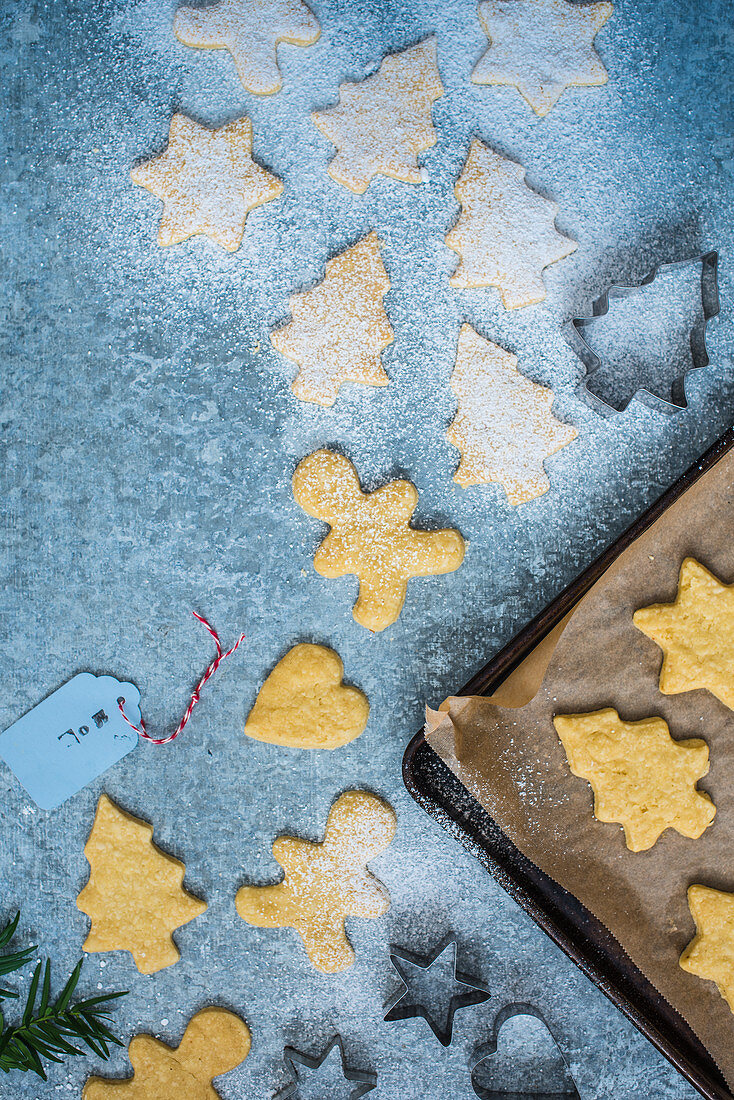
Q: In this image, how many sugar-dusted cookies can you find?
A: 9